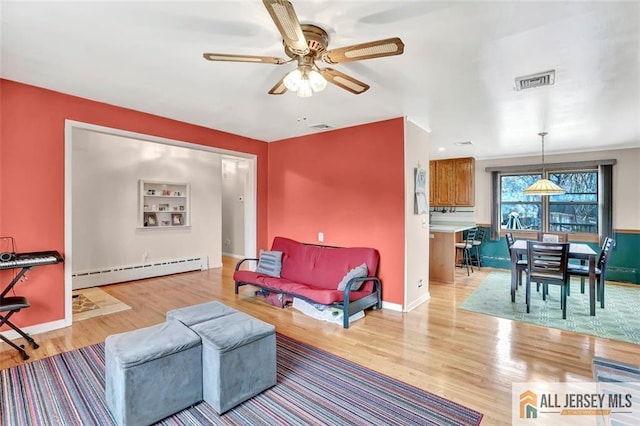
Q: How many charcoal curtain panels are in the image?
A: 2